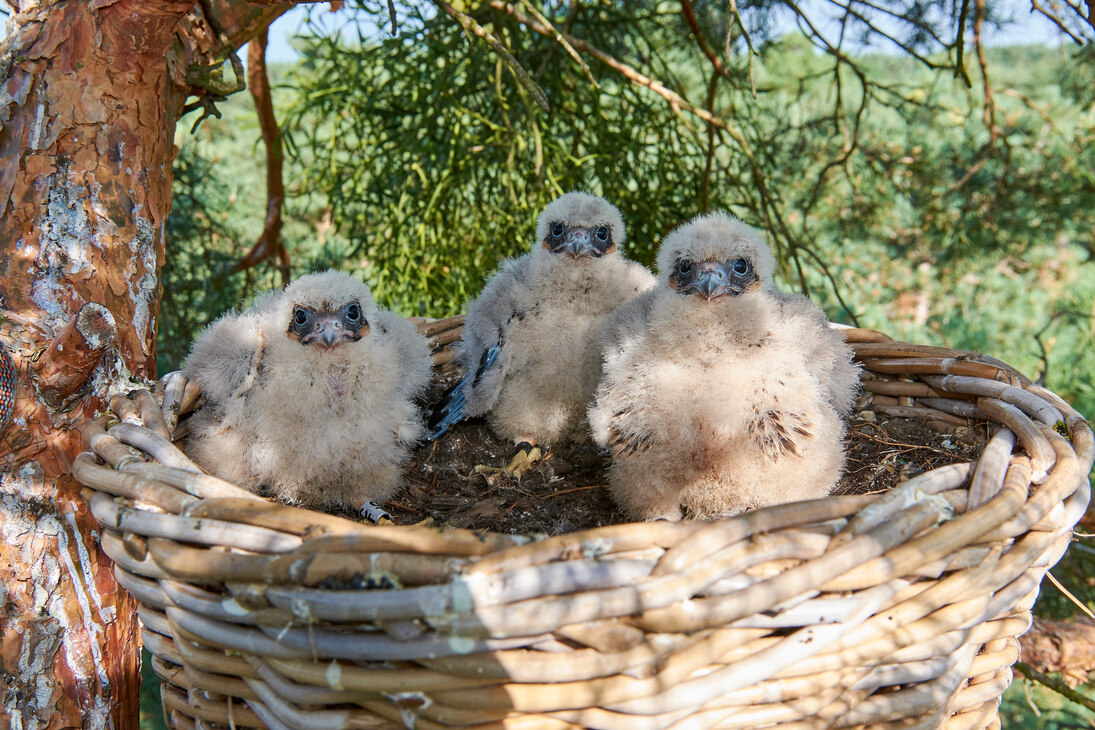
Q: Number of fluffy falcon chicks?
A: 3